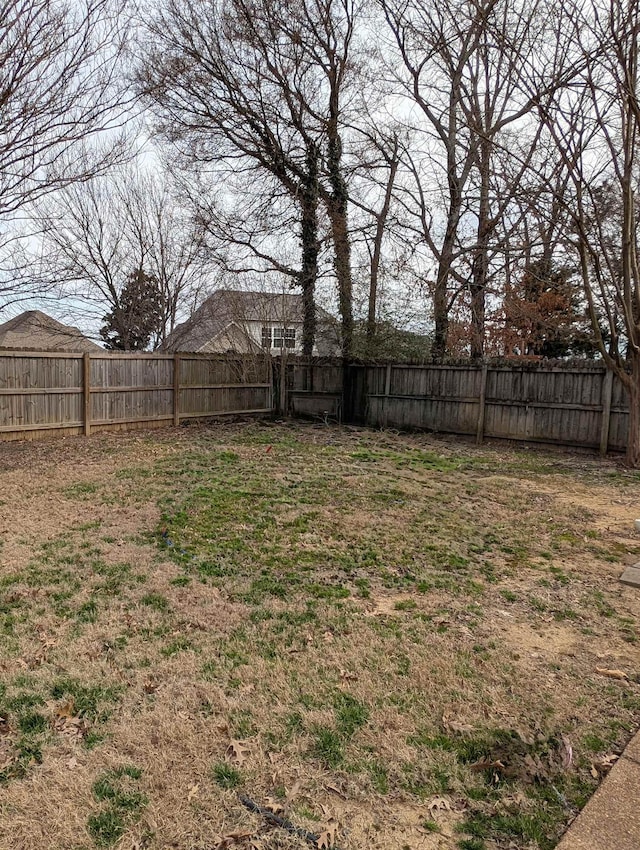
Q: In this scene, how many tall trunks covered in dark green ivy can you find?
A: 2